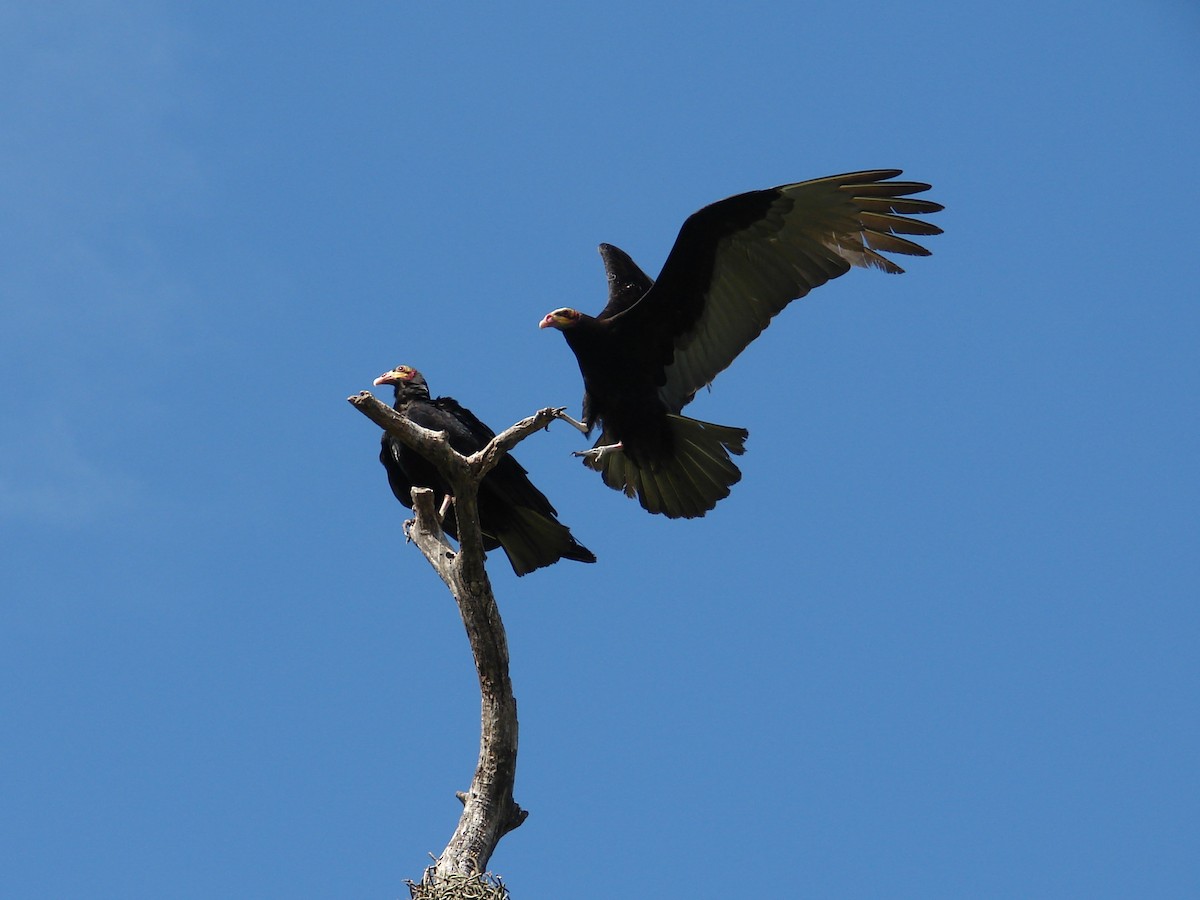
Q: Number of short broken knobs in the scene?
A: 2